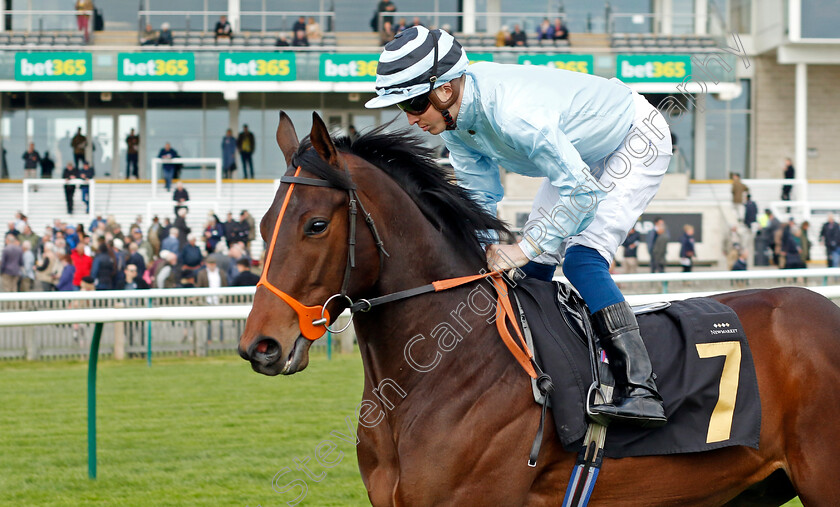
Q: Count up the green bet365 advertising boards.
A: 7